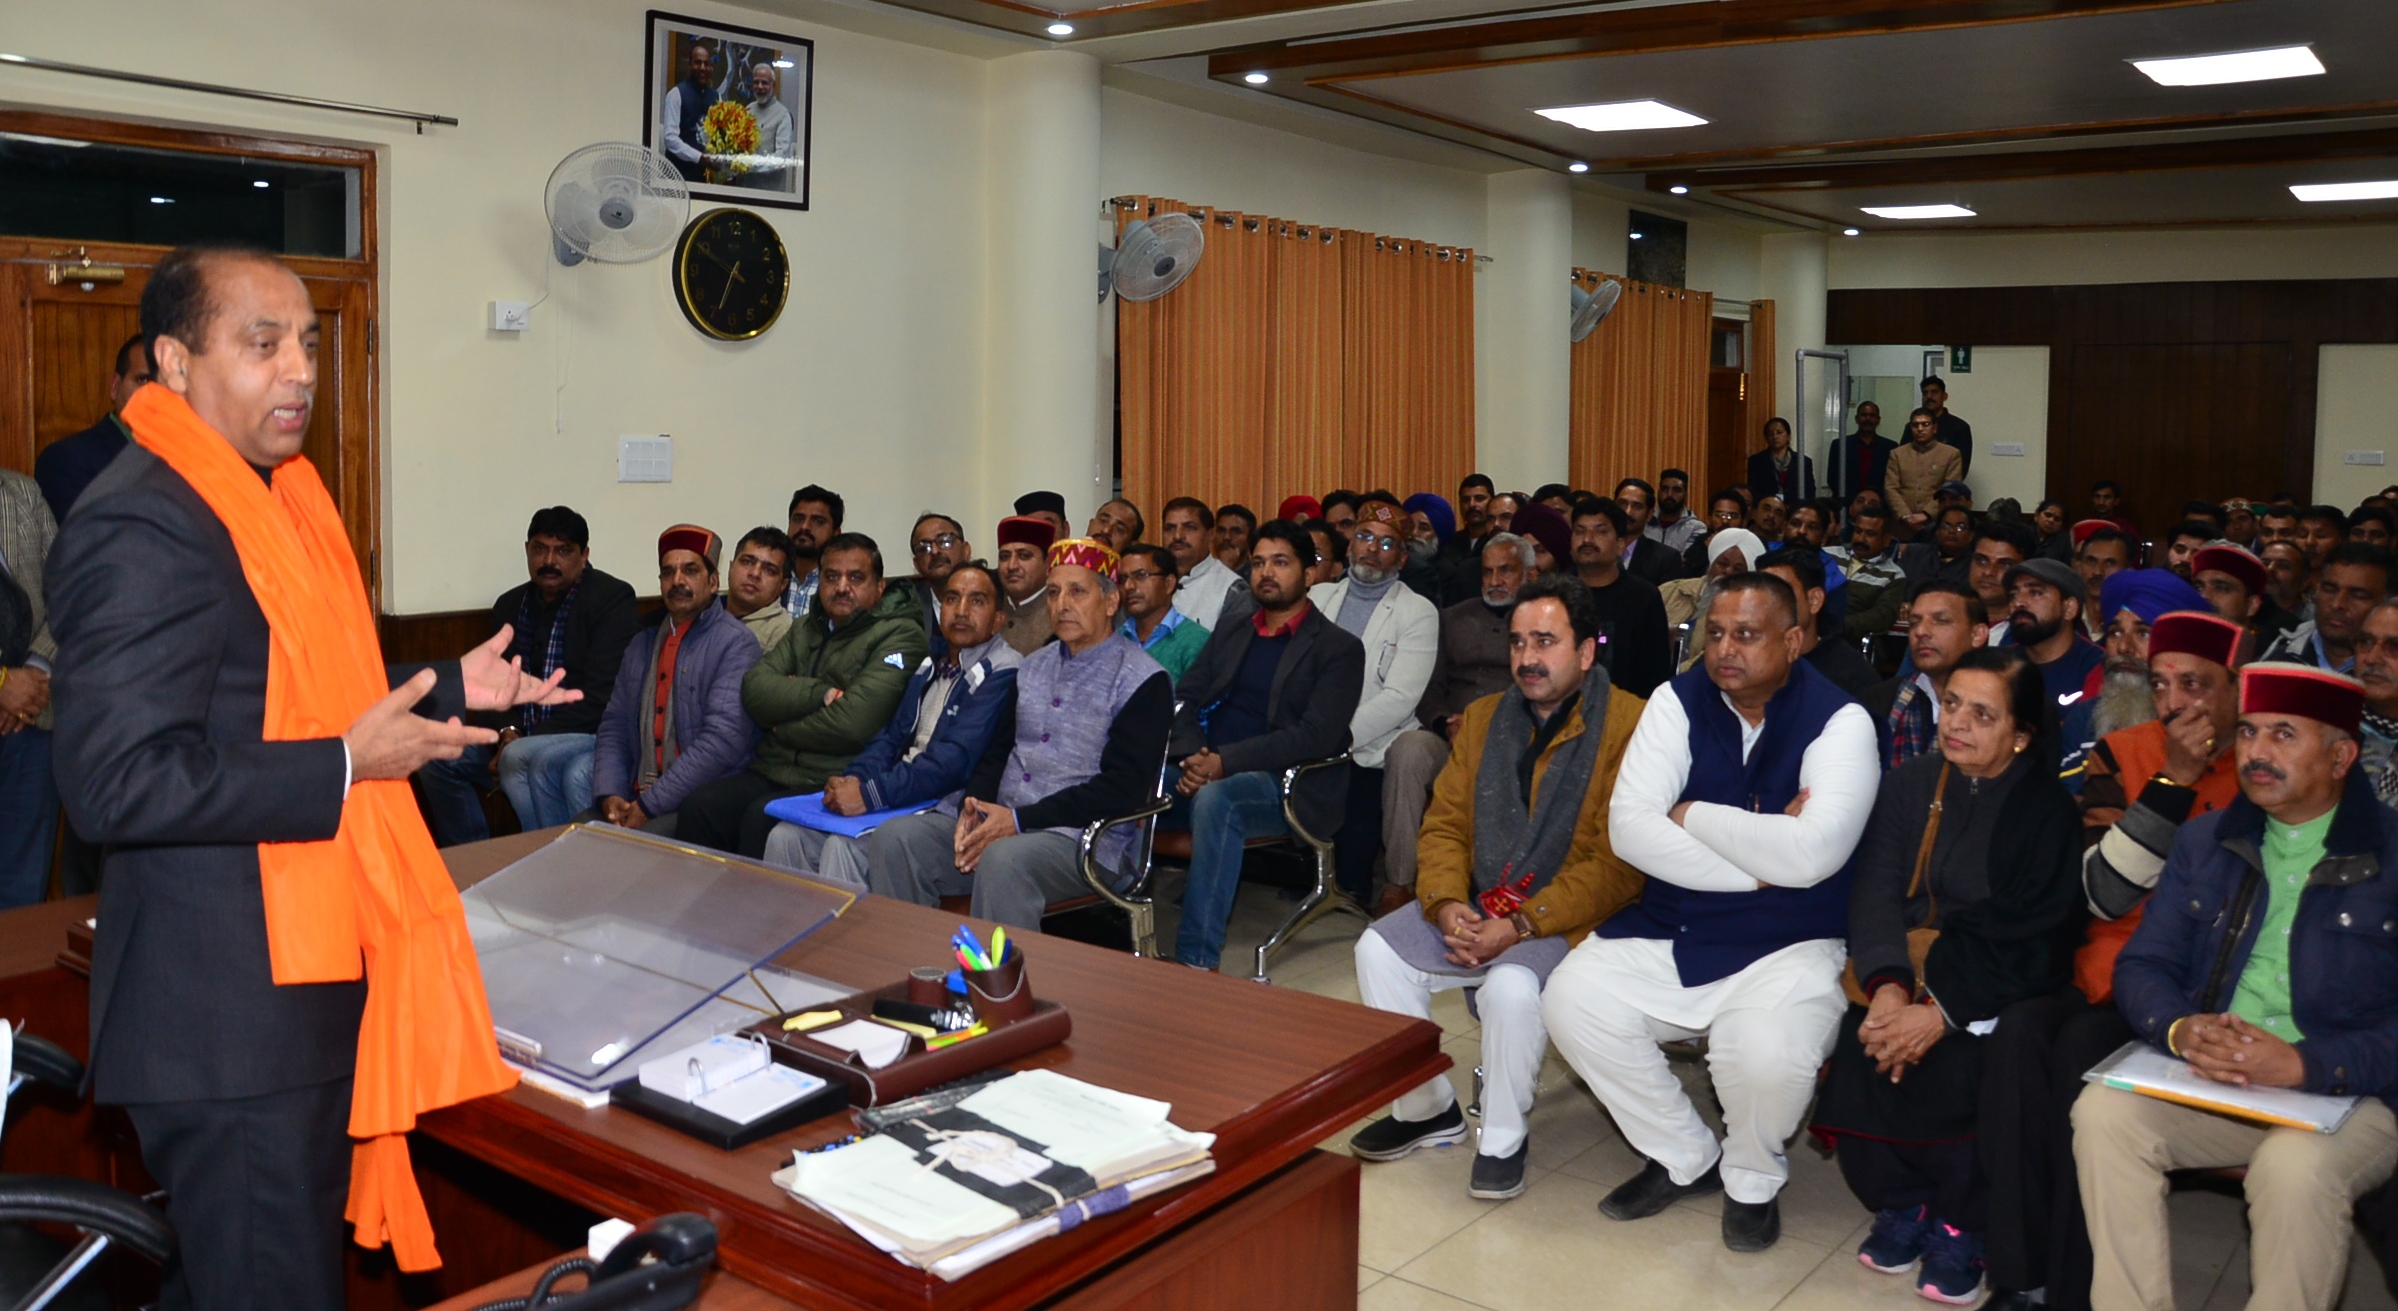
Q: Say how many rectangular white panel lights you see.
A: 4